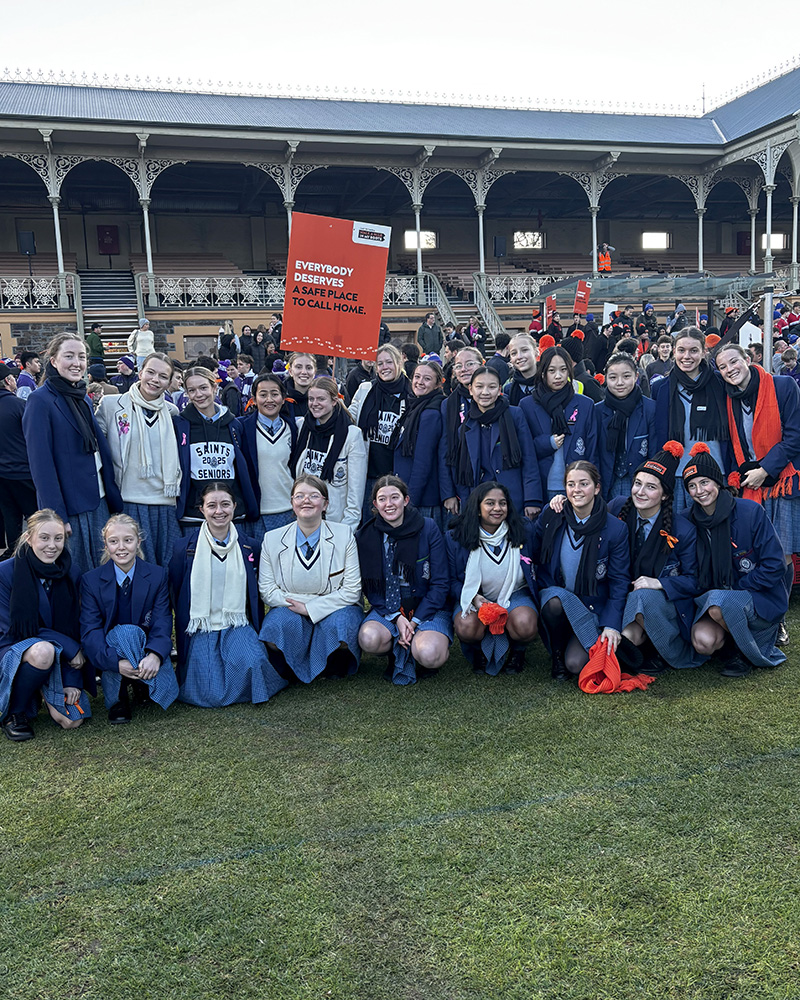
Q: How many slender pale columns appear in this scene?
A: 10